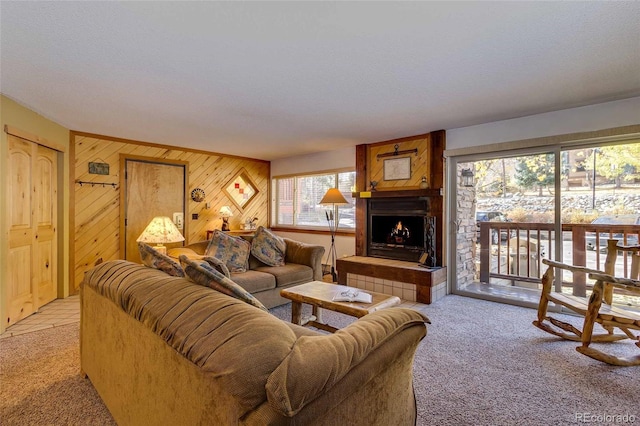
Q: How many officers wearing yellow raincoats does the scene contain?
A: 0